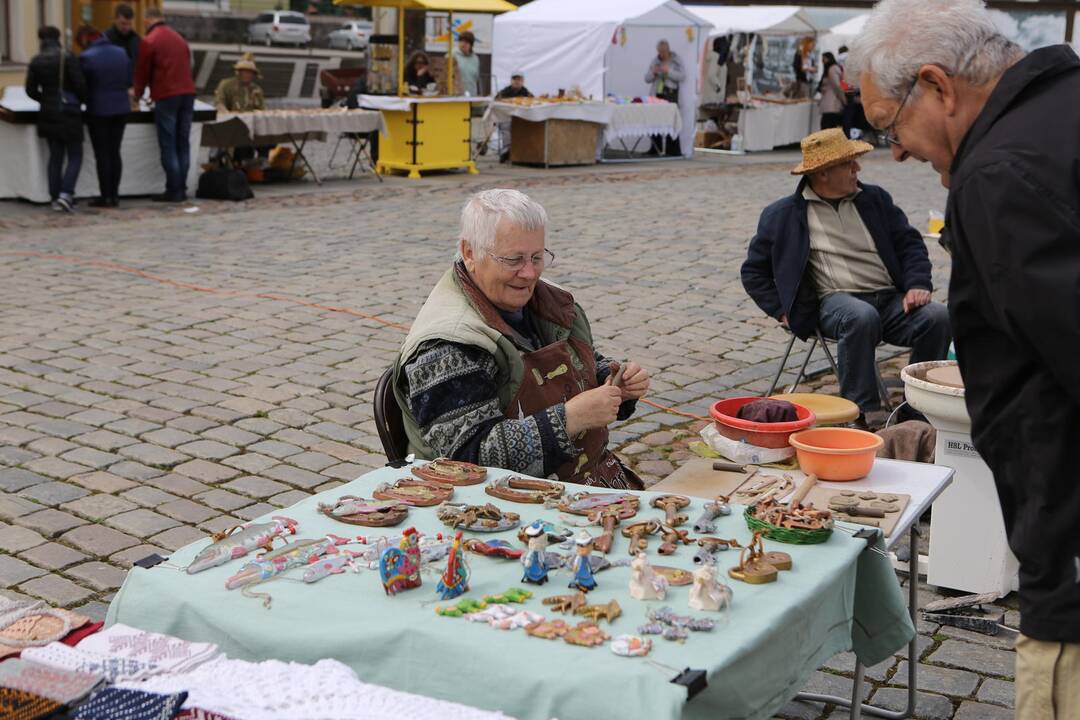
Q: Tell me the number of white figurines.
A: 2